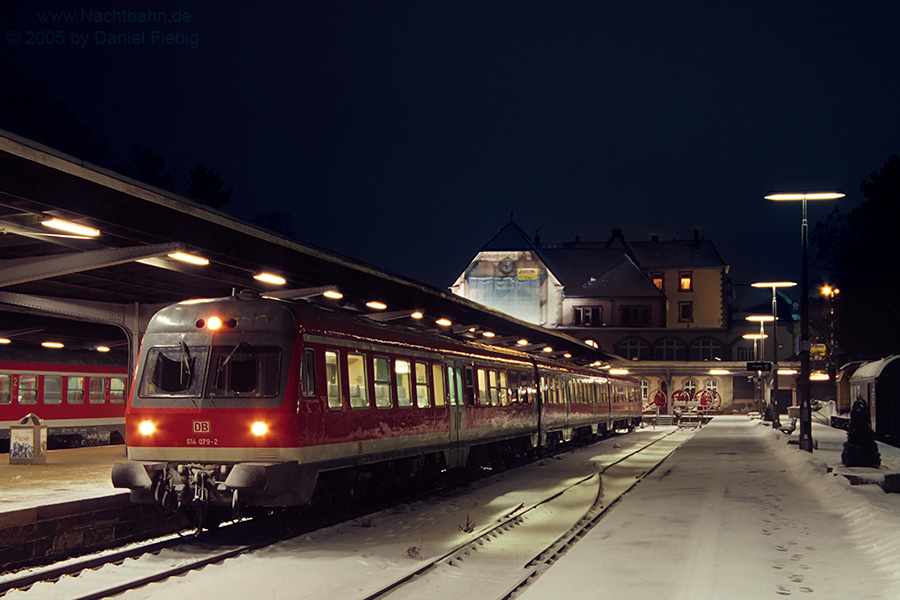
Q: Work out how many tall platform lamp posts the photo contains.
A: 4